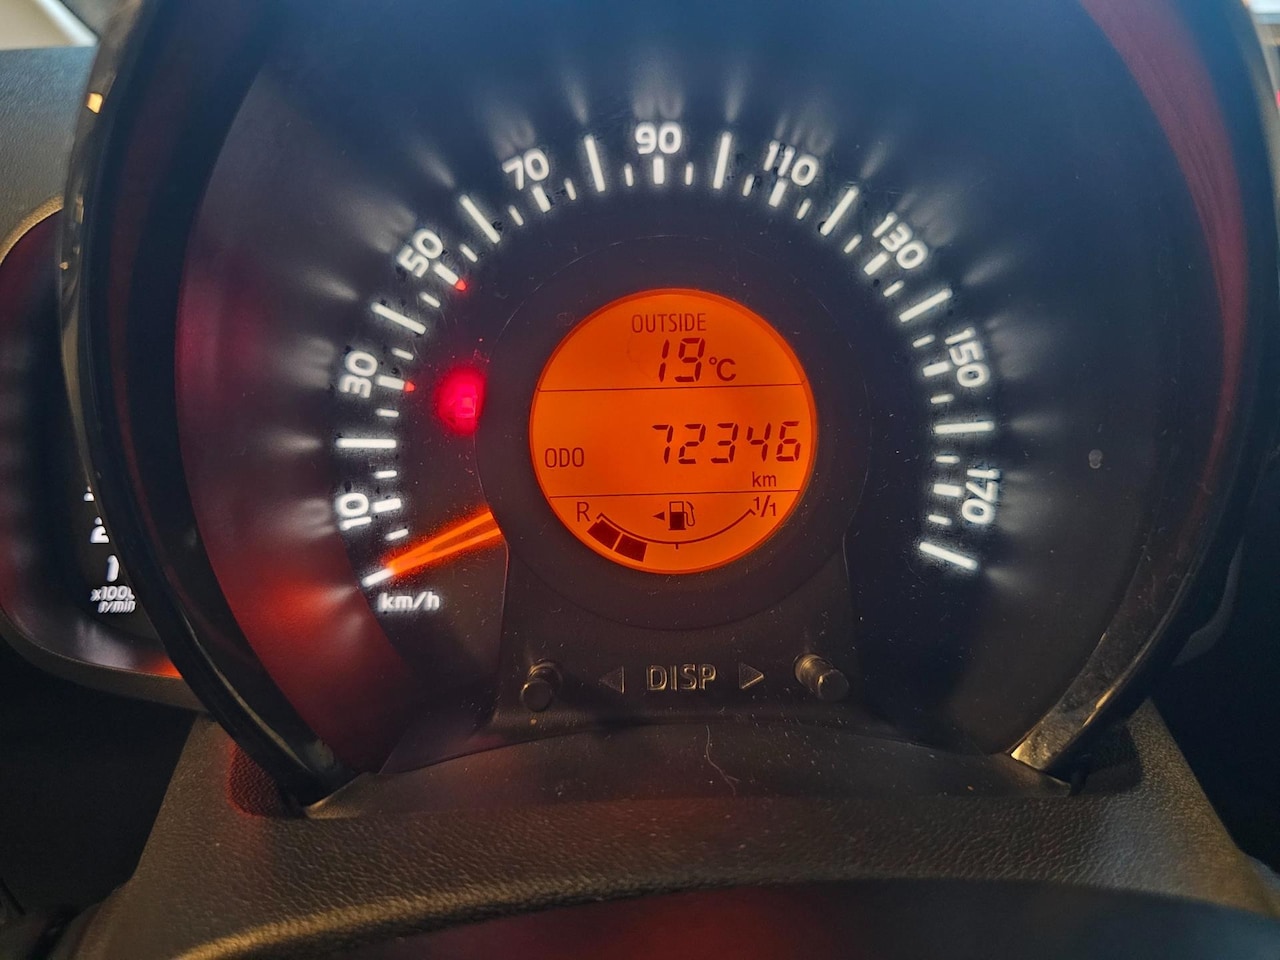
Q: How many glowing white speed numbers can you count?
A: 9